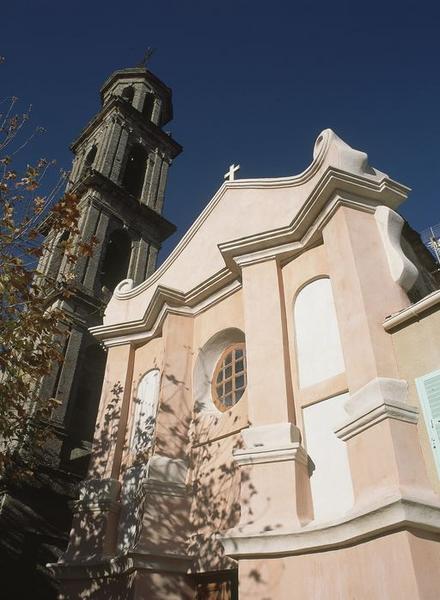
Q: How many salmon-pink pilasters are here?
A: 4